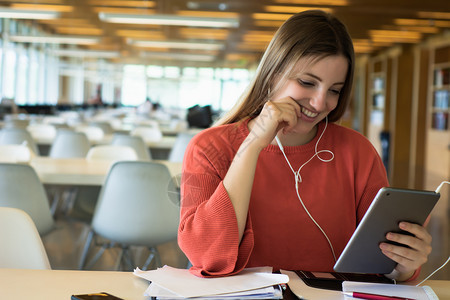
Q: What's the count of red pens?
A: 1